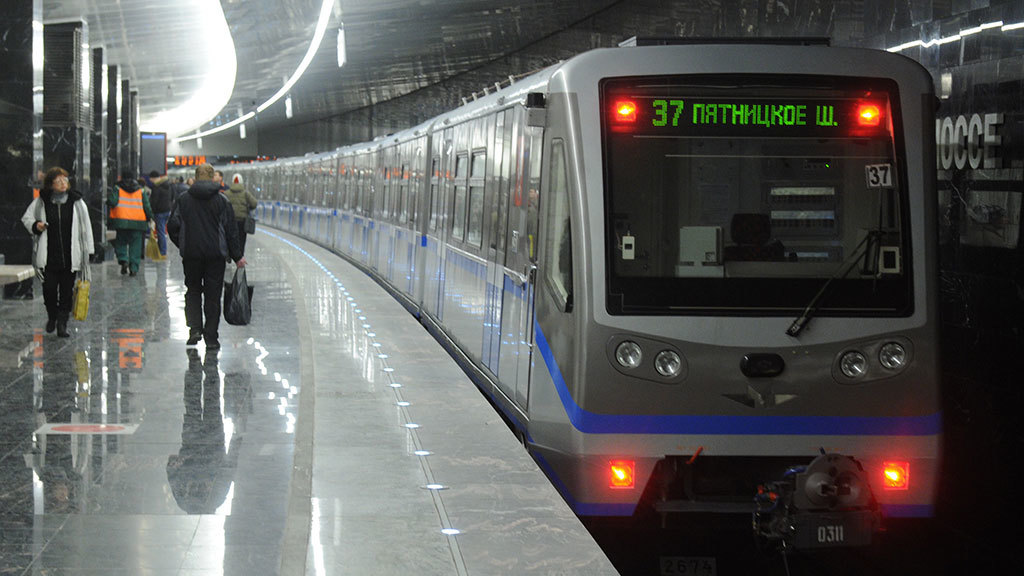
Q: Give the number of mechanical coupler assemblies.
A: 1